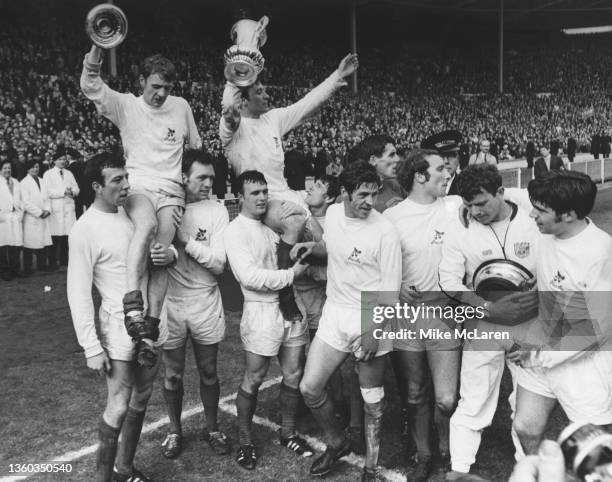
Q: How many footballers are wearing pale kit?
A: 10